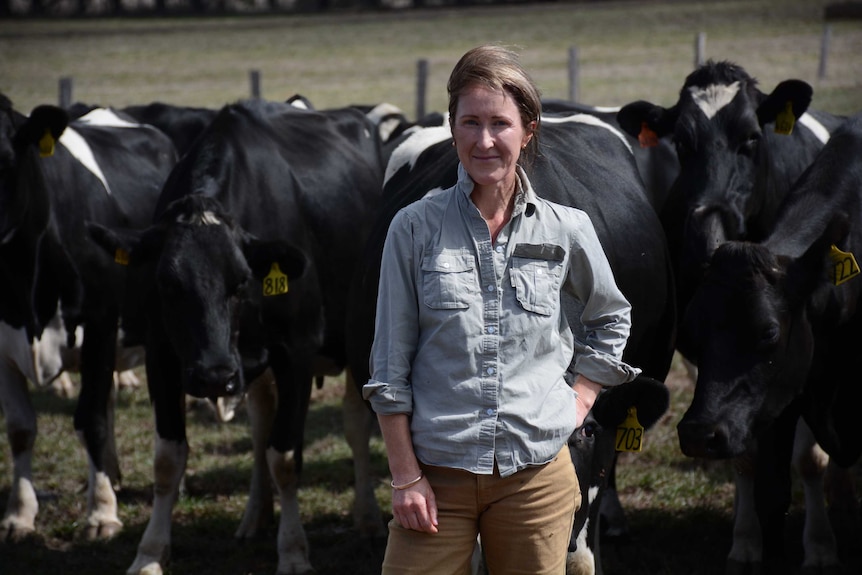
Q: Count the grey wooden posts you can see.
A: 6